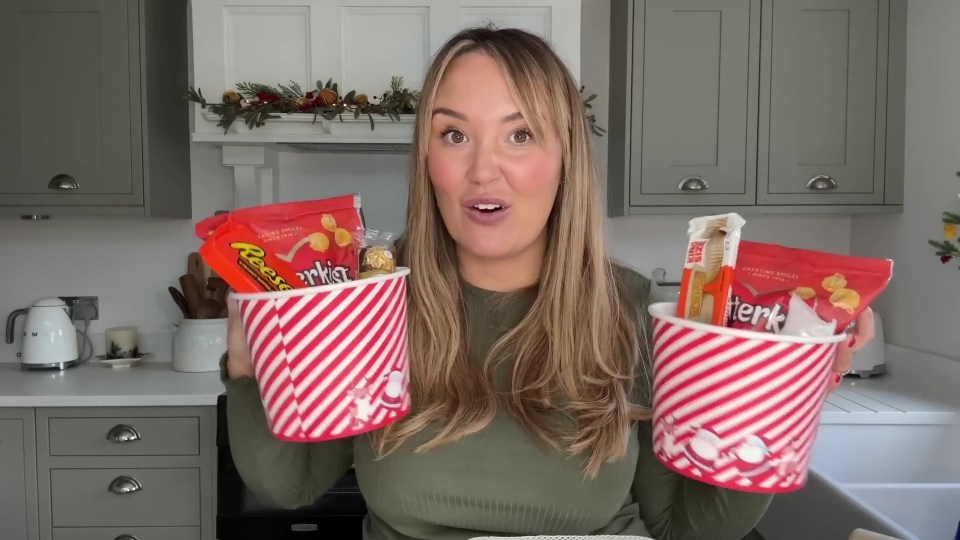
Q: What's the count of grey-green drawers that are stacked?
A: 3